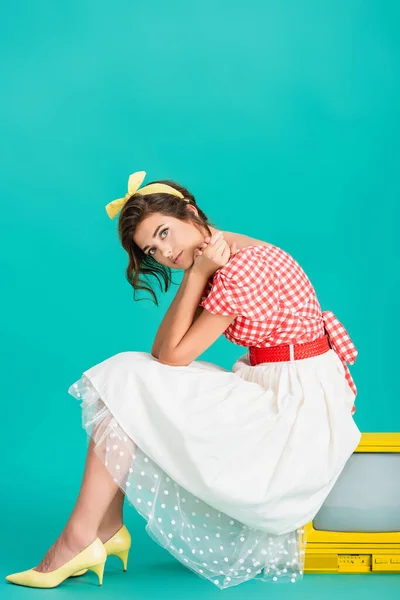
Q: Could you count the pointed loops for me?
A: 2